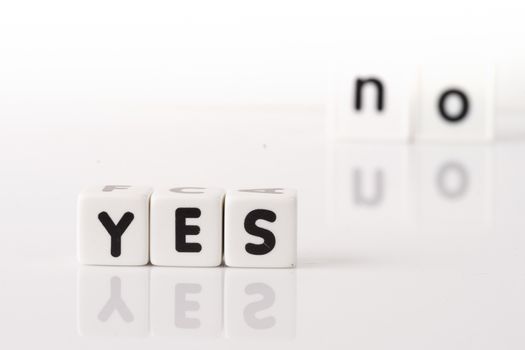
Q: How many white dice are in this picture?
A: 5